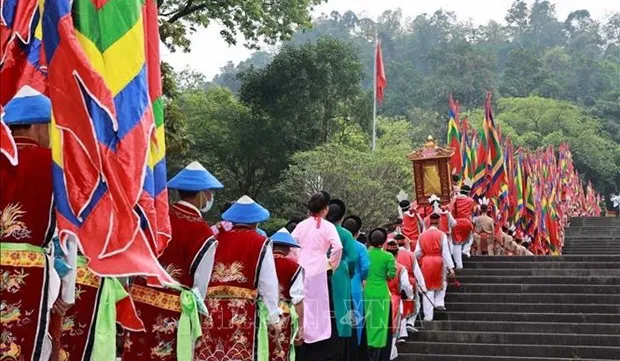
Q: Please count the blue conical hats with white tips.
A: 4